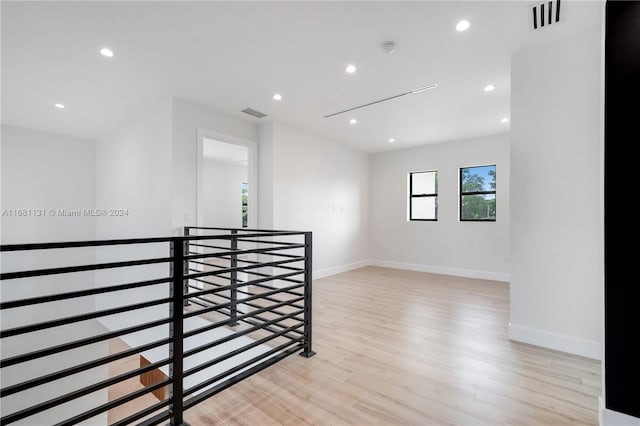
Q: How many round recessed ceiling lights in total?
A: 9